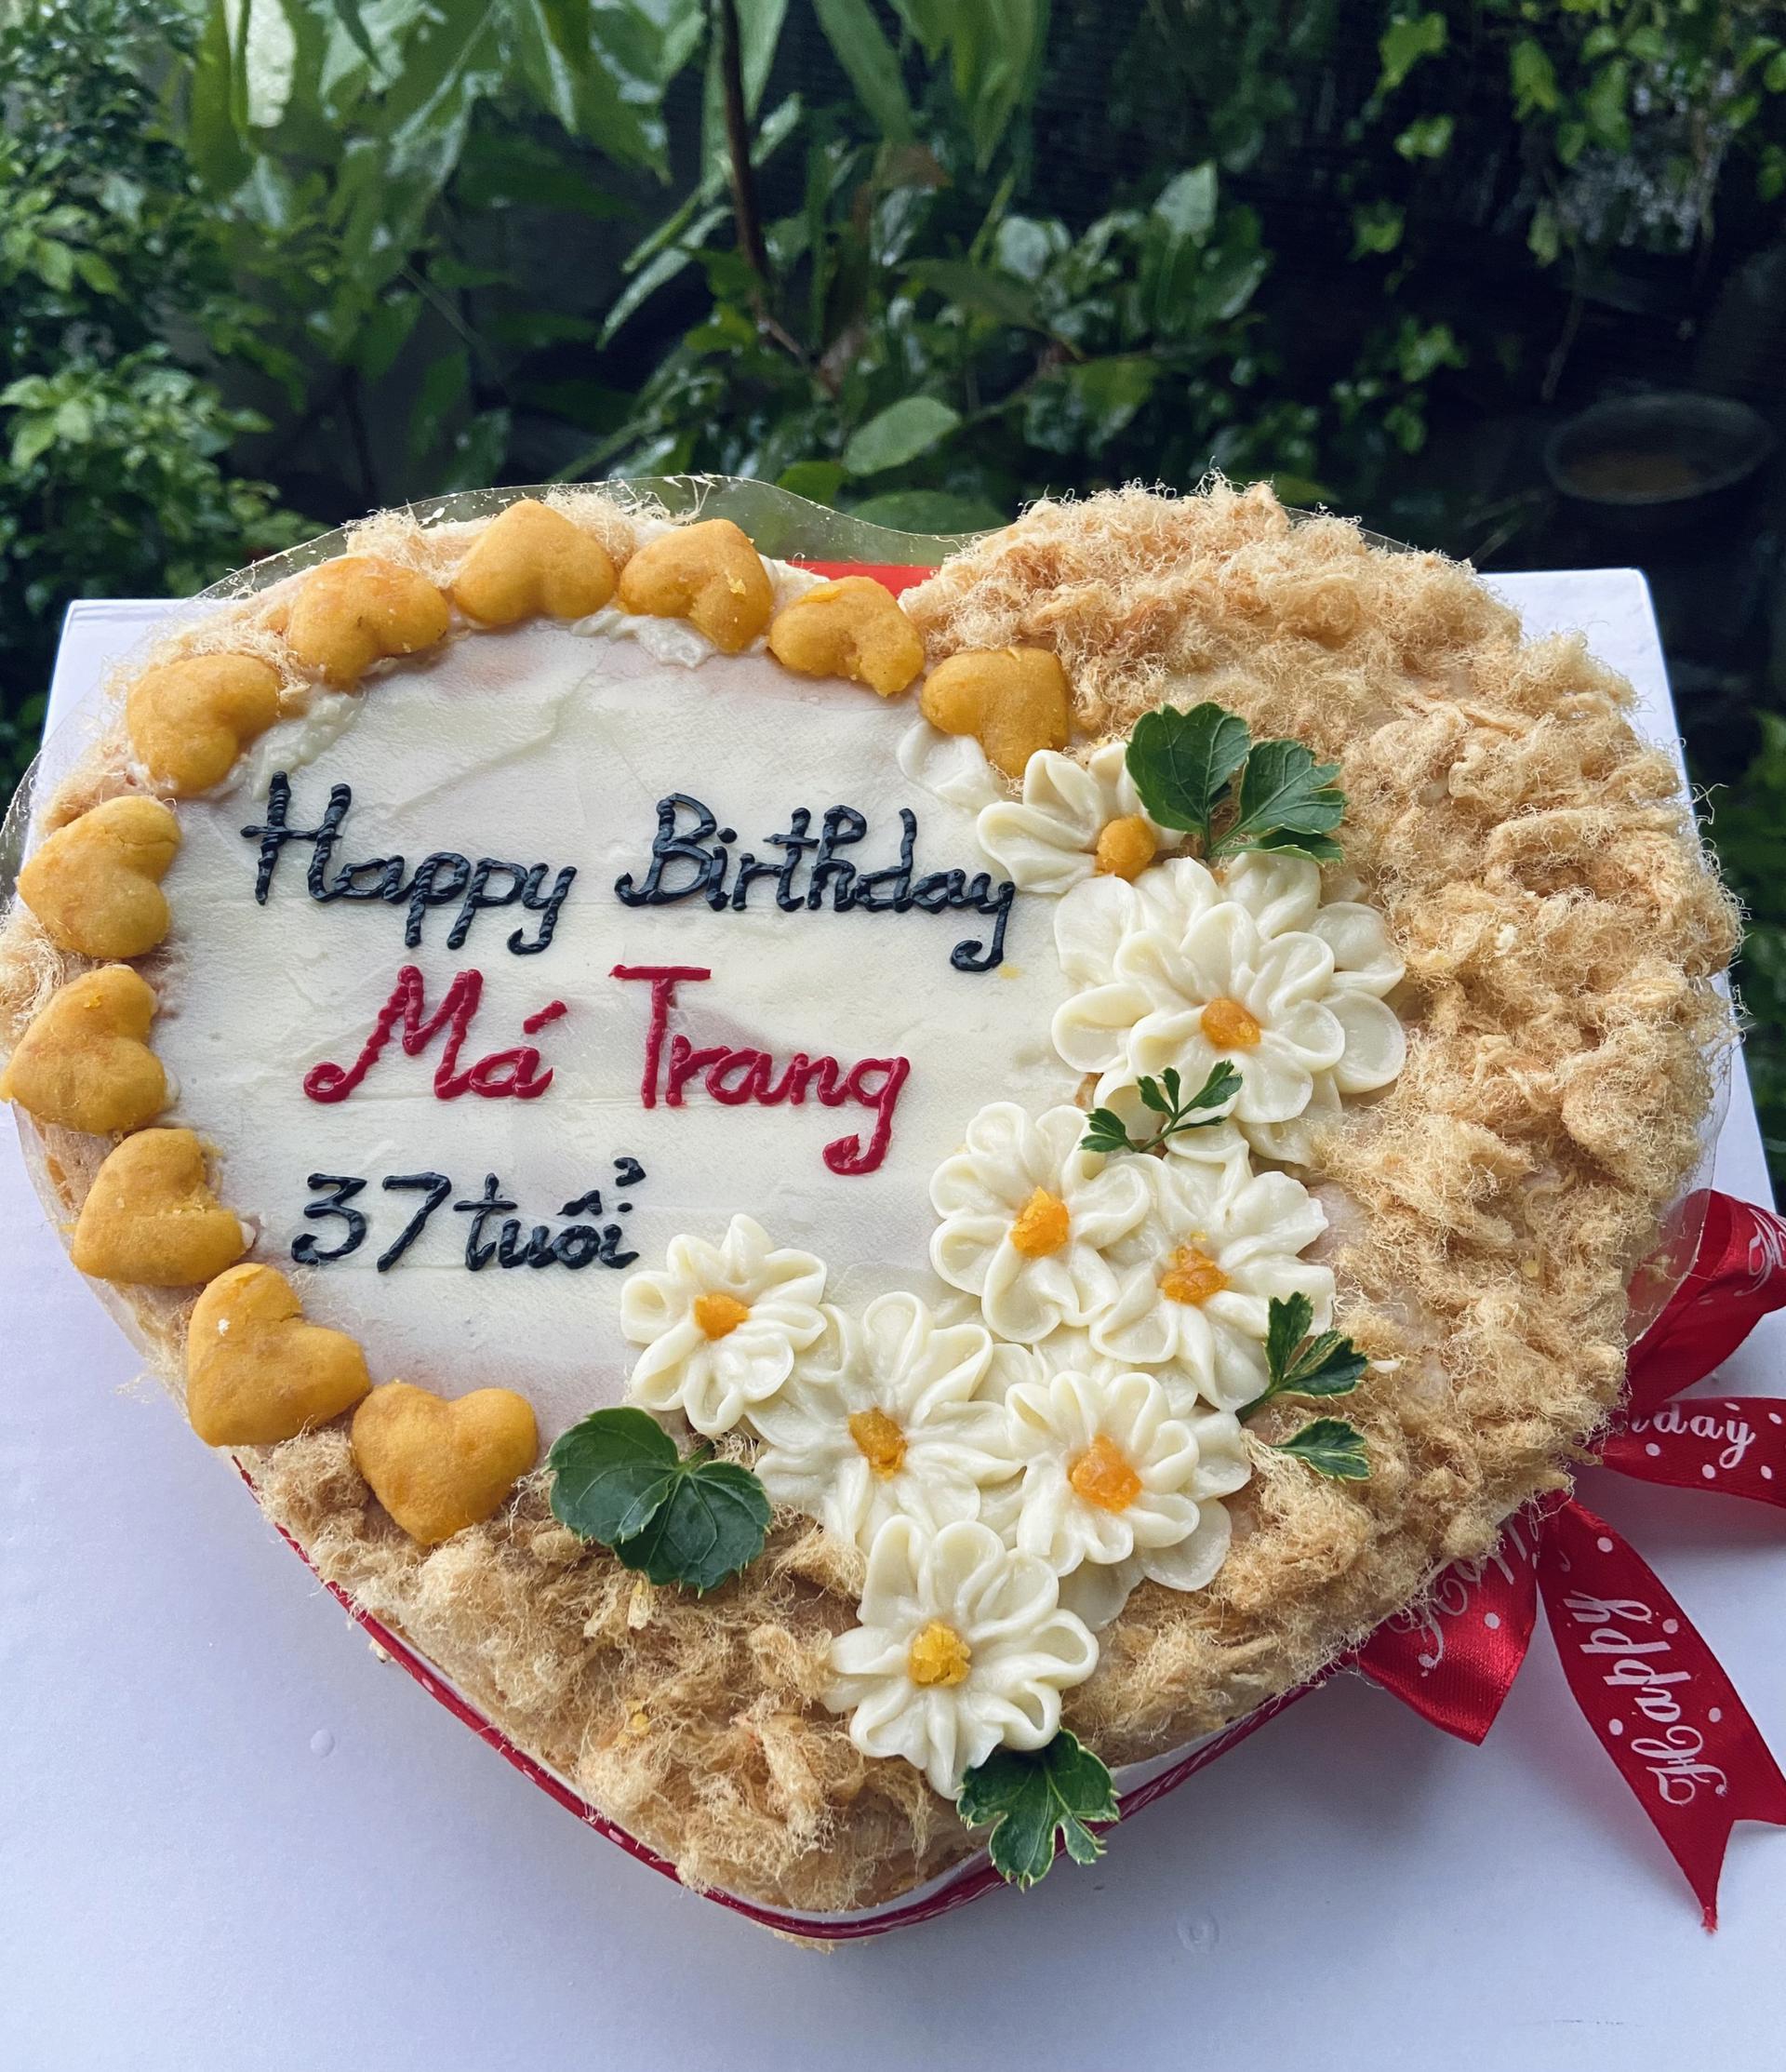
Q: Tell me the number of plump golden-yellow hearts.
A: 11